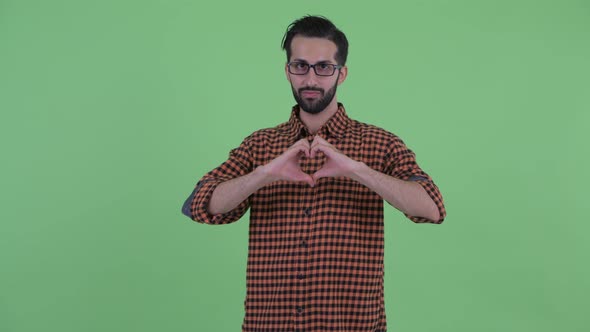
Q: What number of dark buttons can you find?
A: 4